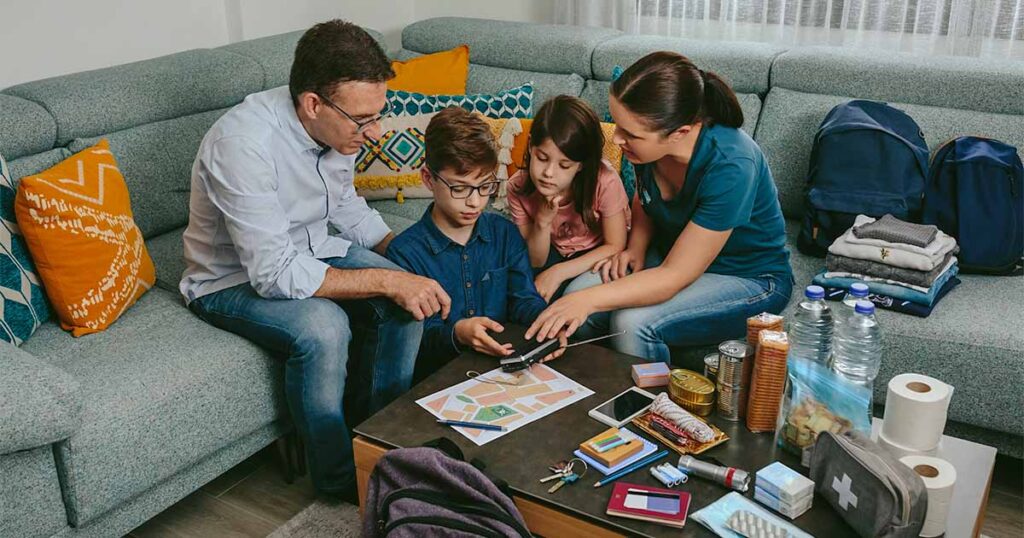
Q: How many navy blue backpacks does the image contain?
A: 2